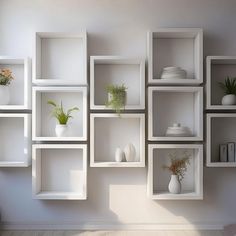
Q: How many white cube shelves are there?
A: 12